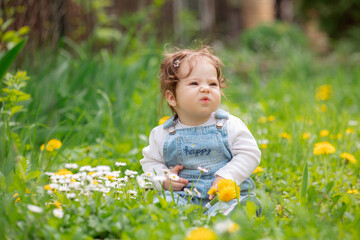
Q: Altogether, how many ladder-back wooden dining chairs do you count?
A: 0